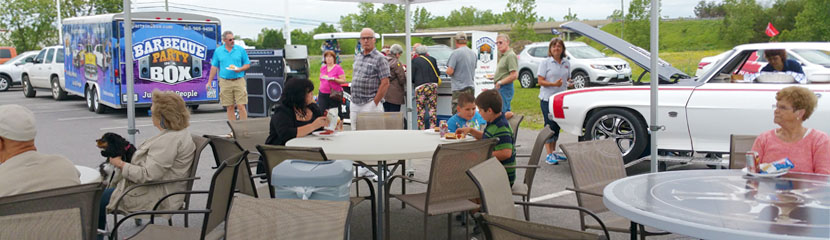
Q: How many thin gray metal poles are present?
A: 3